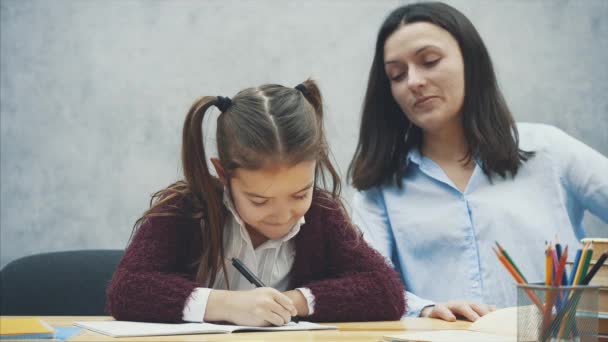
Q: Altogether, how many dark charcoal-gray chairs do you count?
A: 1